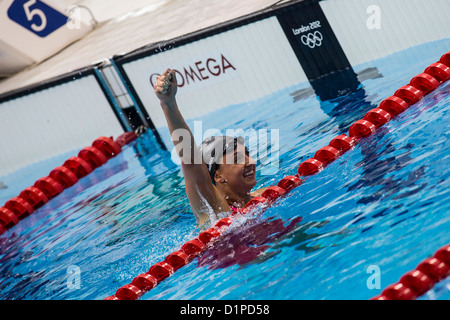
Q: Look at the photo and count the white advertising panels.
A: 3